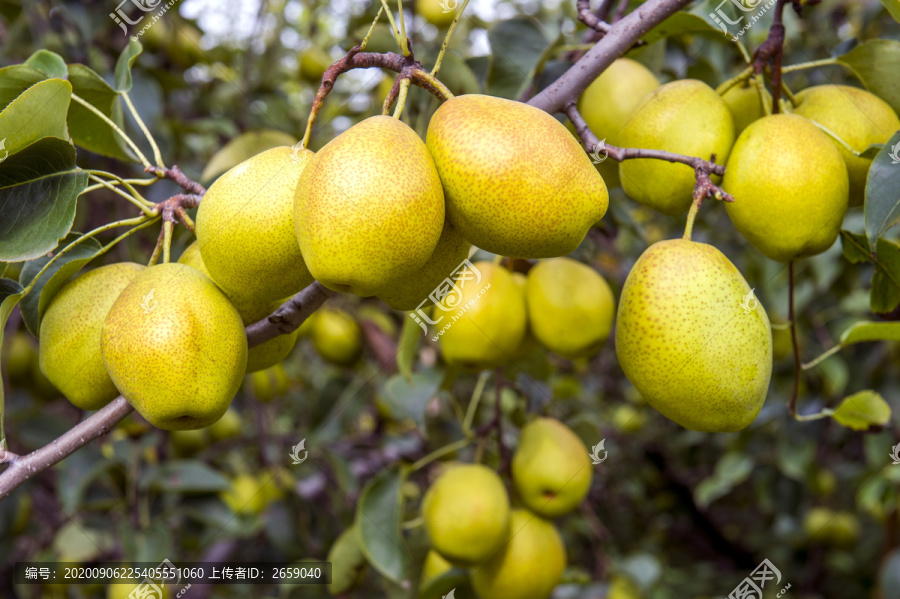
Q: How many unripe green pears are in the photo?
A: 0